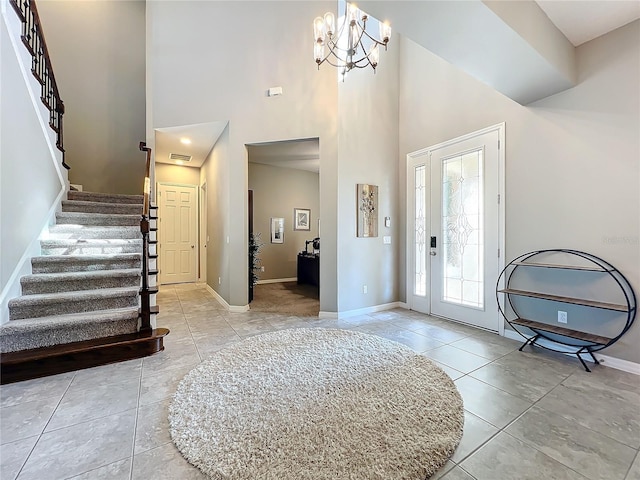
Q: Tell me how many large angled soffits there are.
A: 1